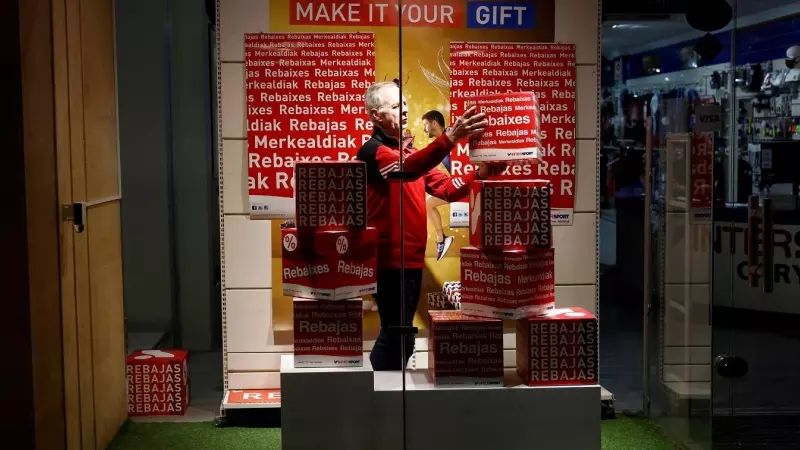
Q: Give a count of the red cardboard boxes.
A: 9